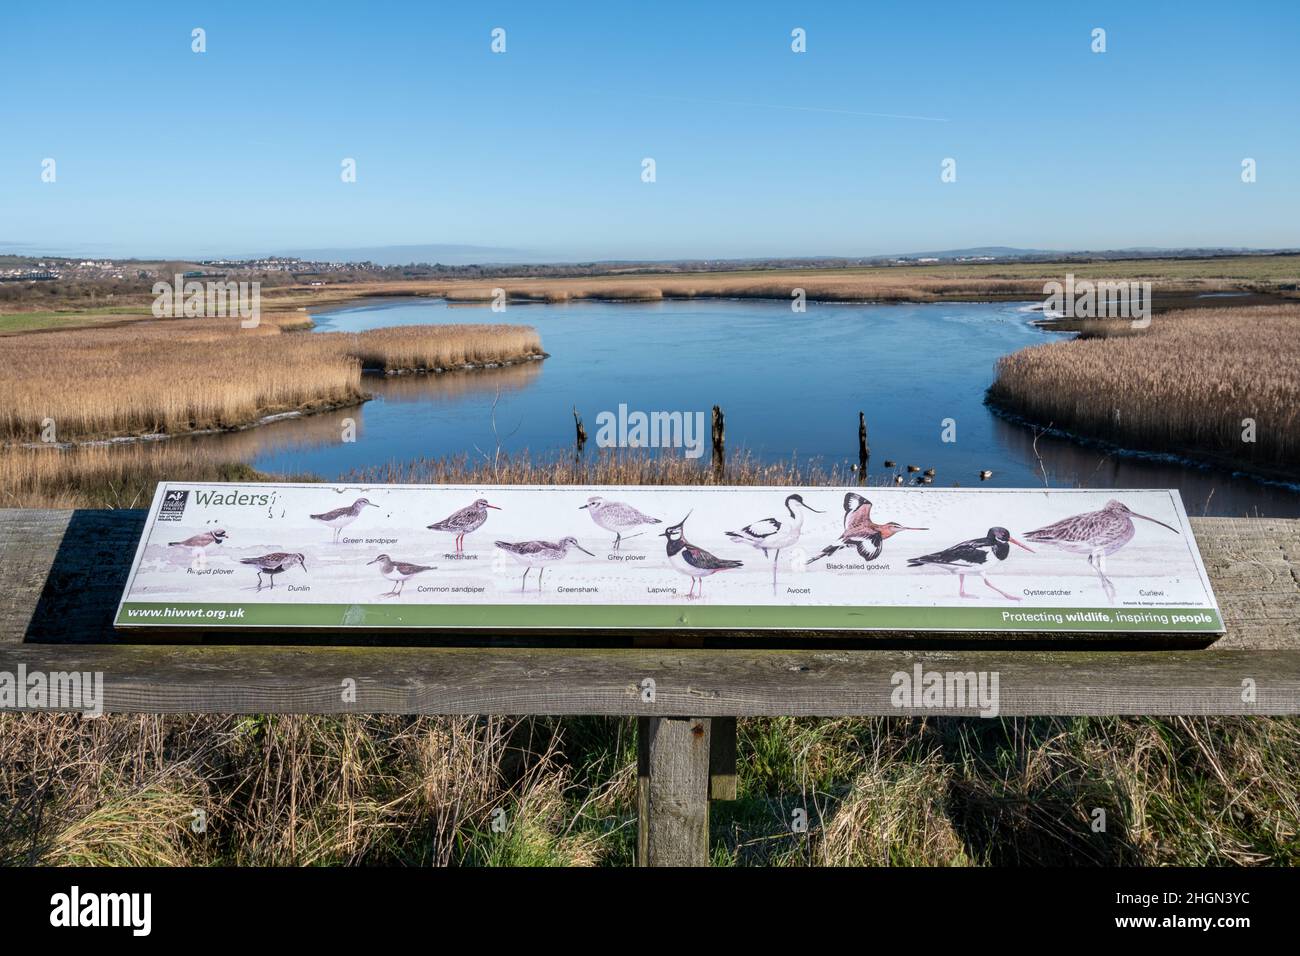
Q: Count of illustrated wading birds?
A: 12